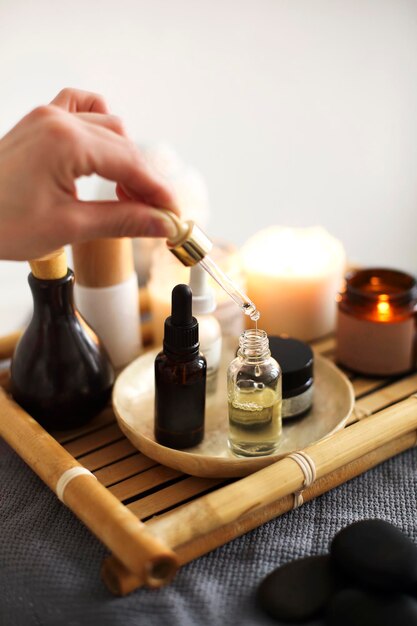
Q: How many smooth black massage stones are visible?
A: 3